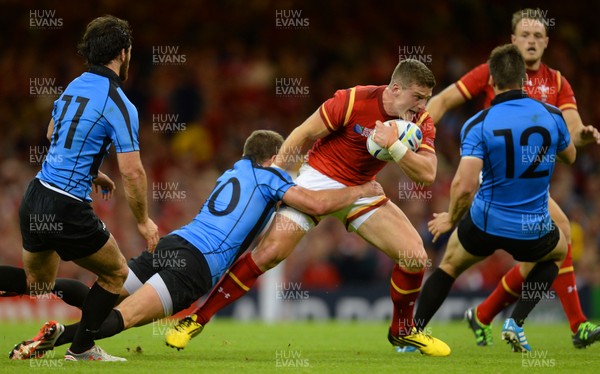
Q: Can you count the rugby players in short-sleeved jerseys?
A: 5